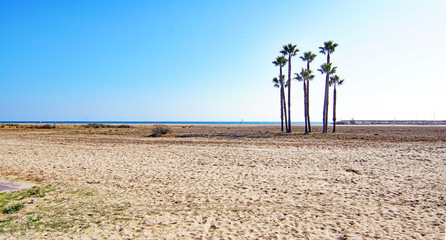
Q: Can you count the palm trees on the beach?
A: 8